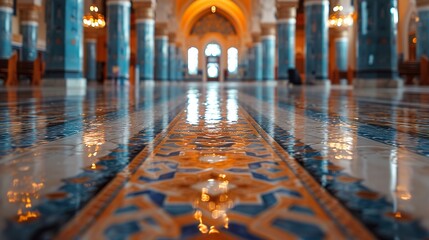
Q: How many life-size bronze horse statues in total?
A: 0